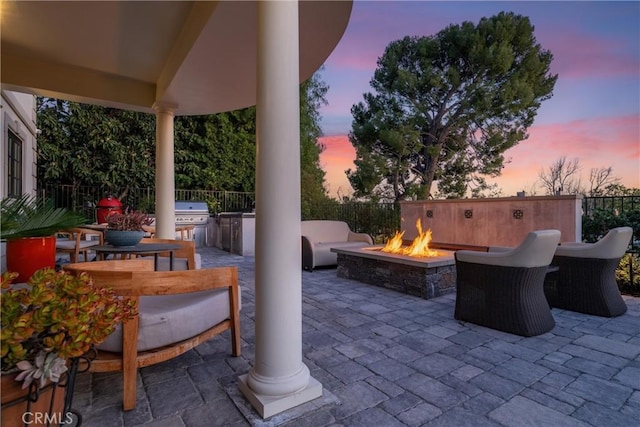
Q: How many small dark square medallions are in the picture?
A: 3